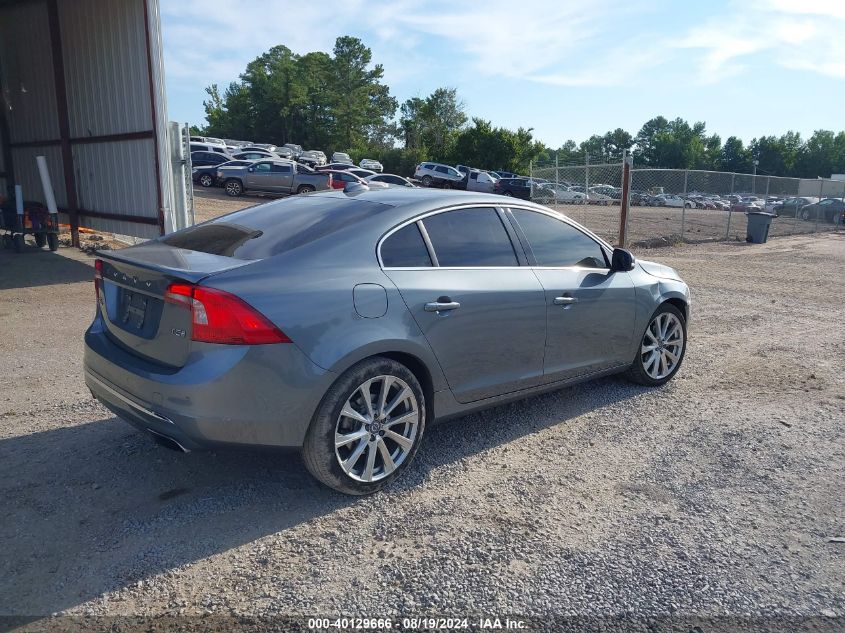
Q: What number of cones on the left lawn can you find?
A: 0